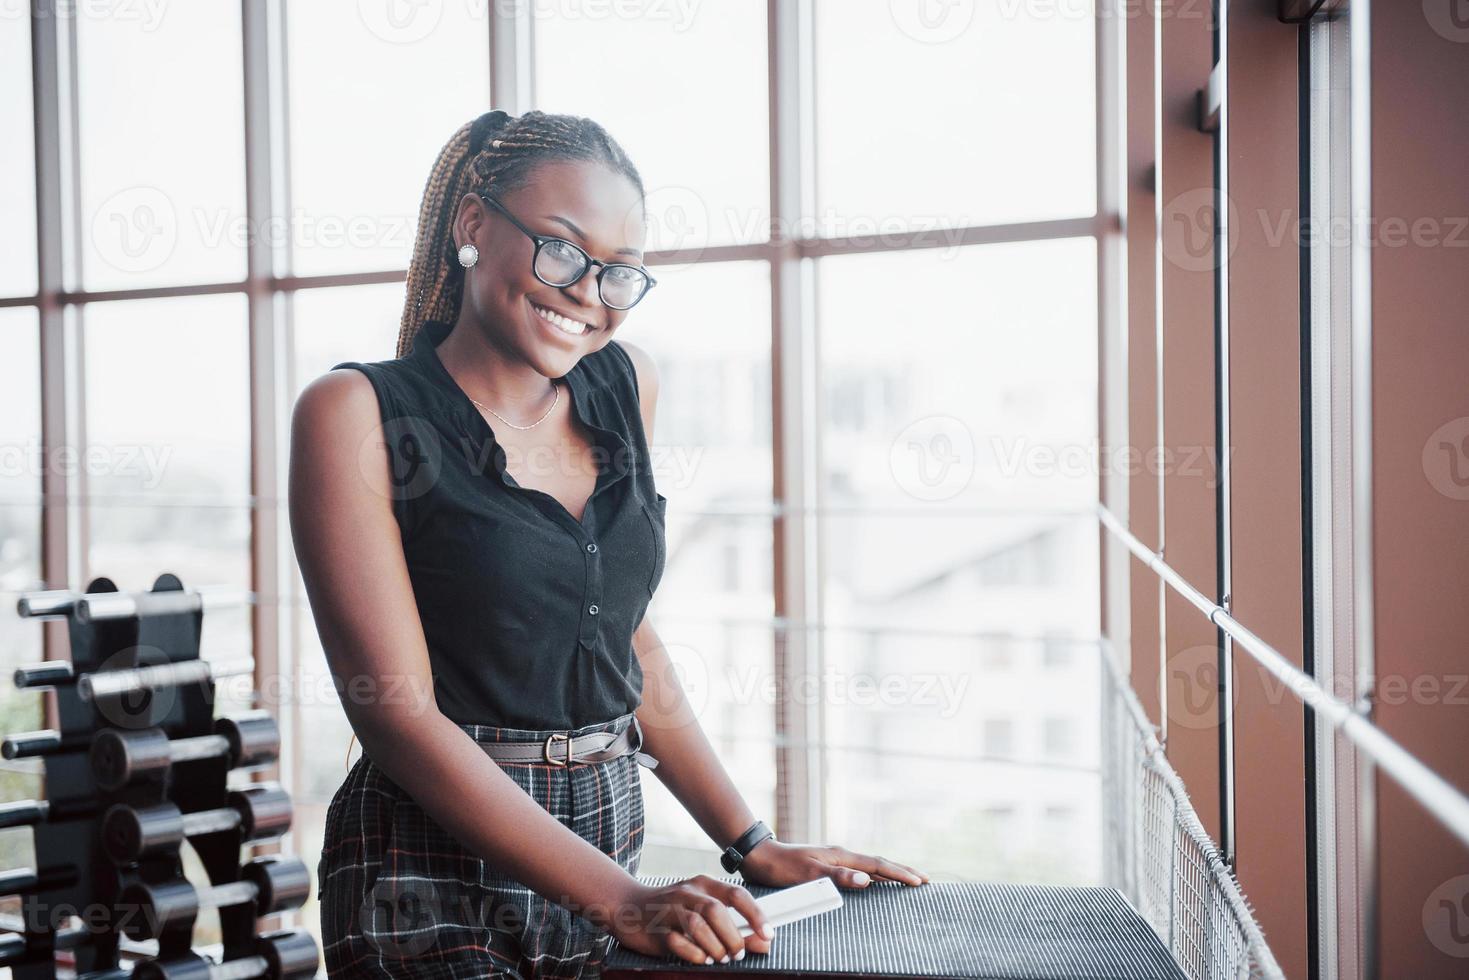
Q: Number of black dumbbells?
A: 4